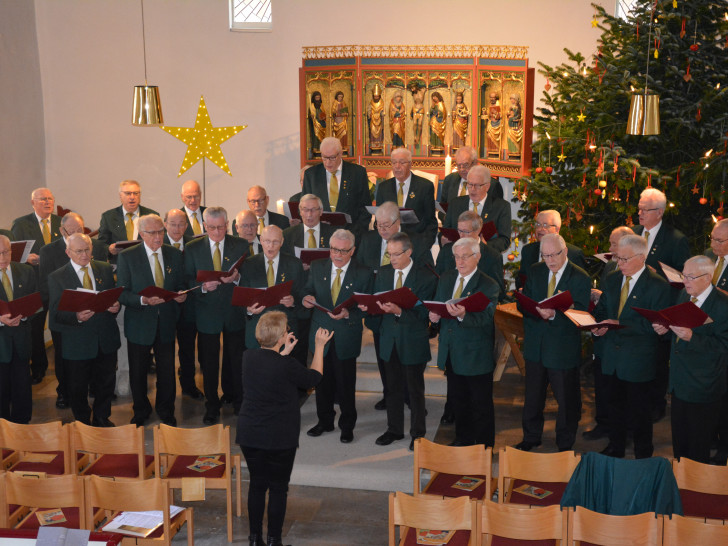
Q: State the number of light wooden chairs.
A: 13